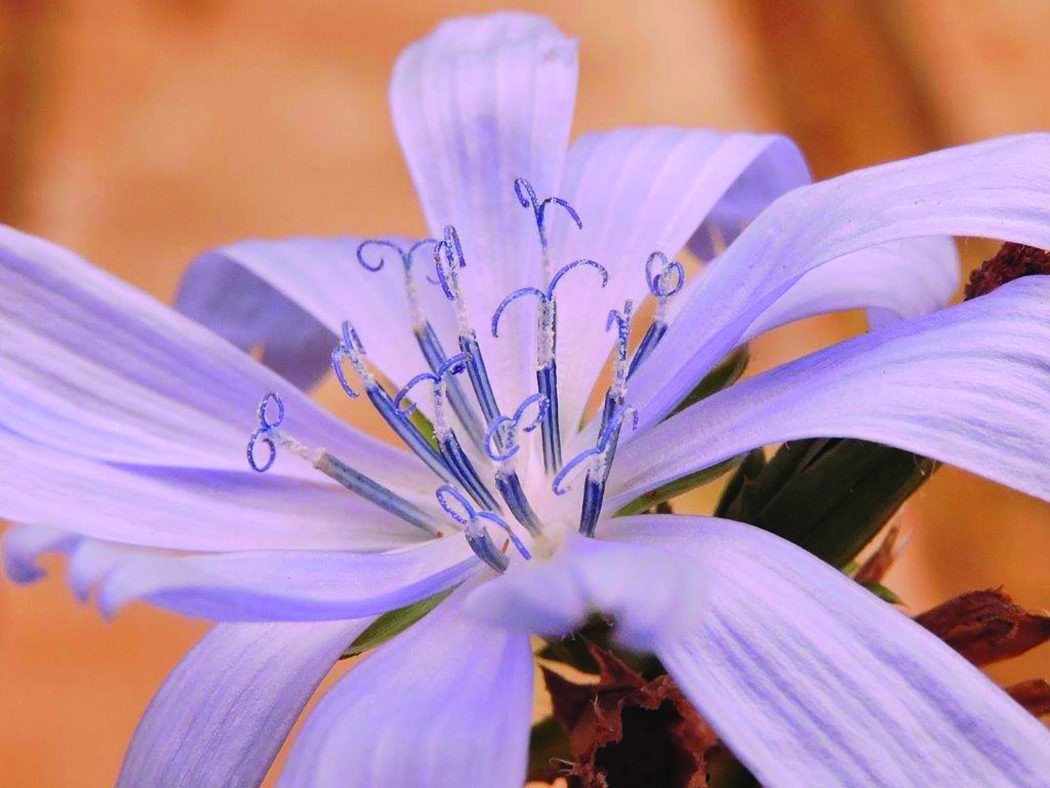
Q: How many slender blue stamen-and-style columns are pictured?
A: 12